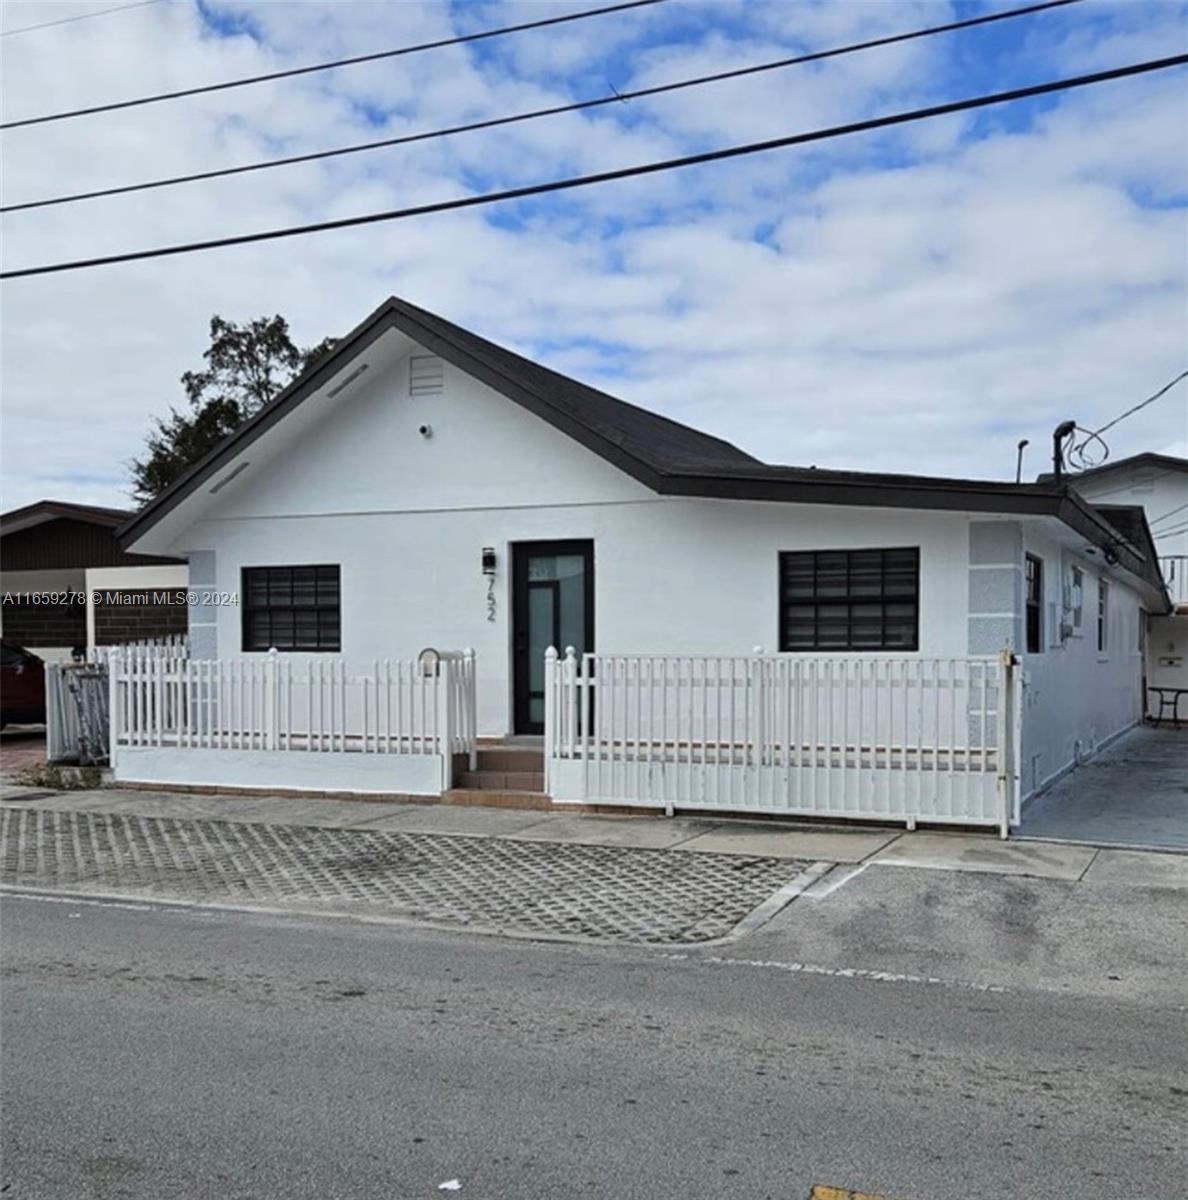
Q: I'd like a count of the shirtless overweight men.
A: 0